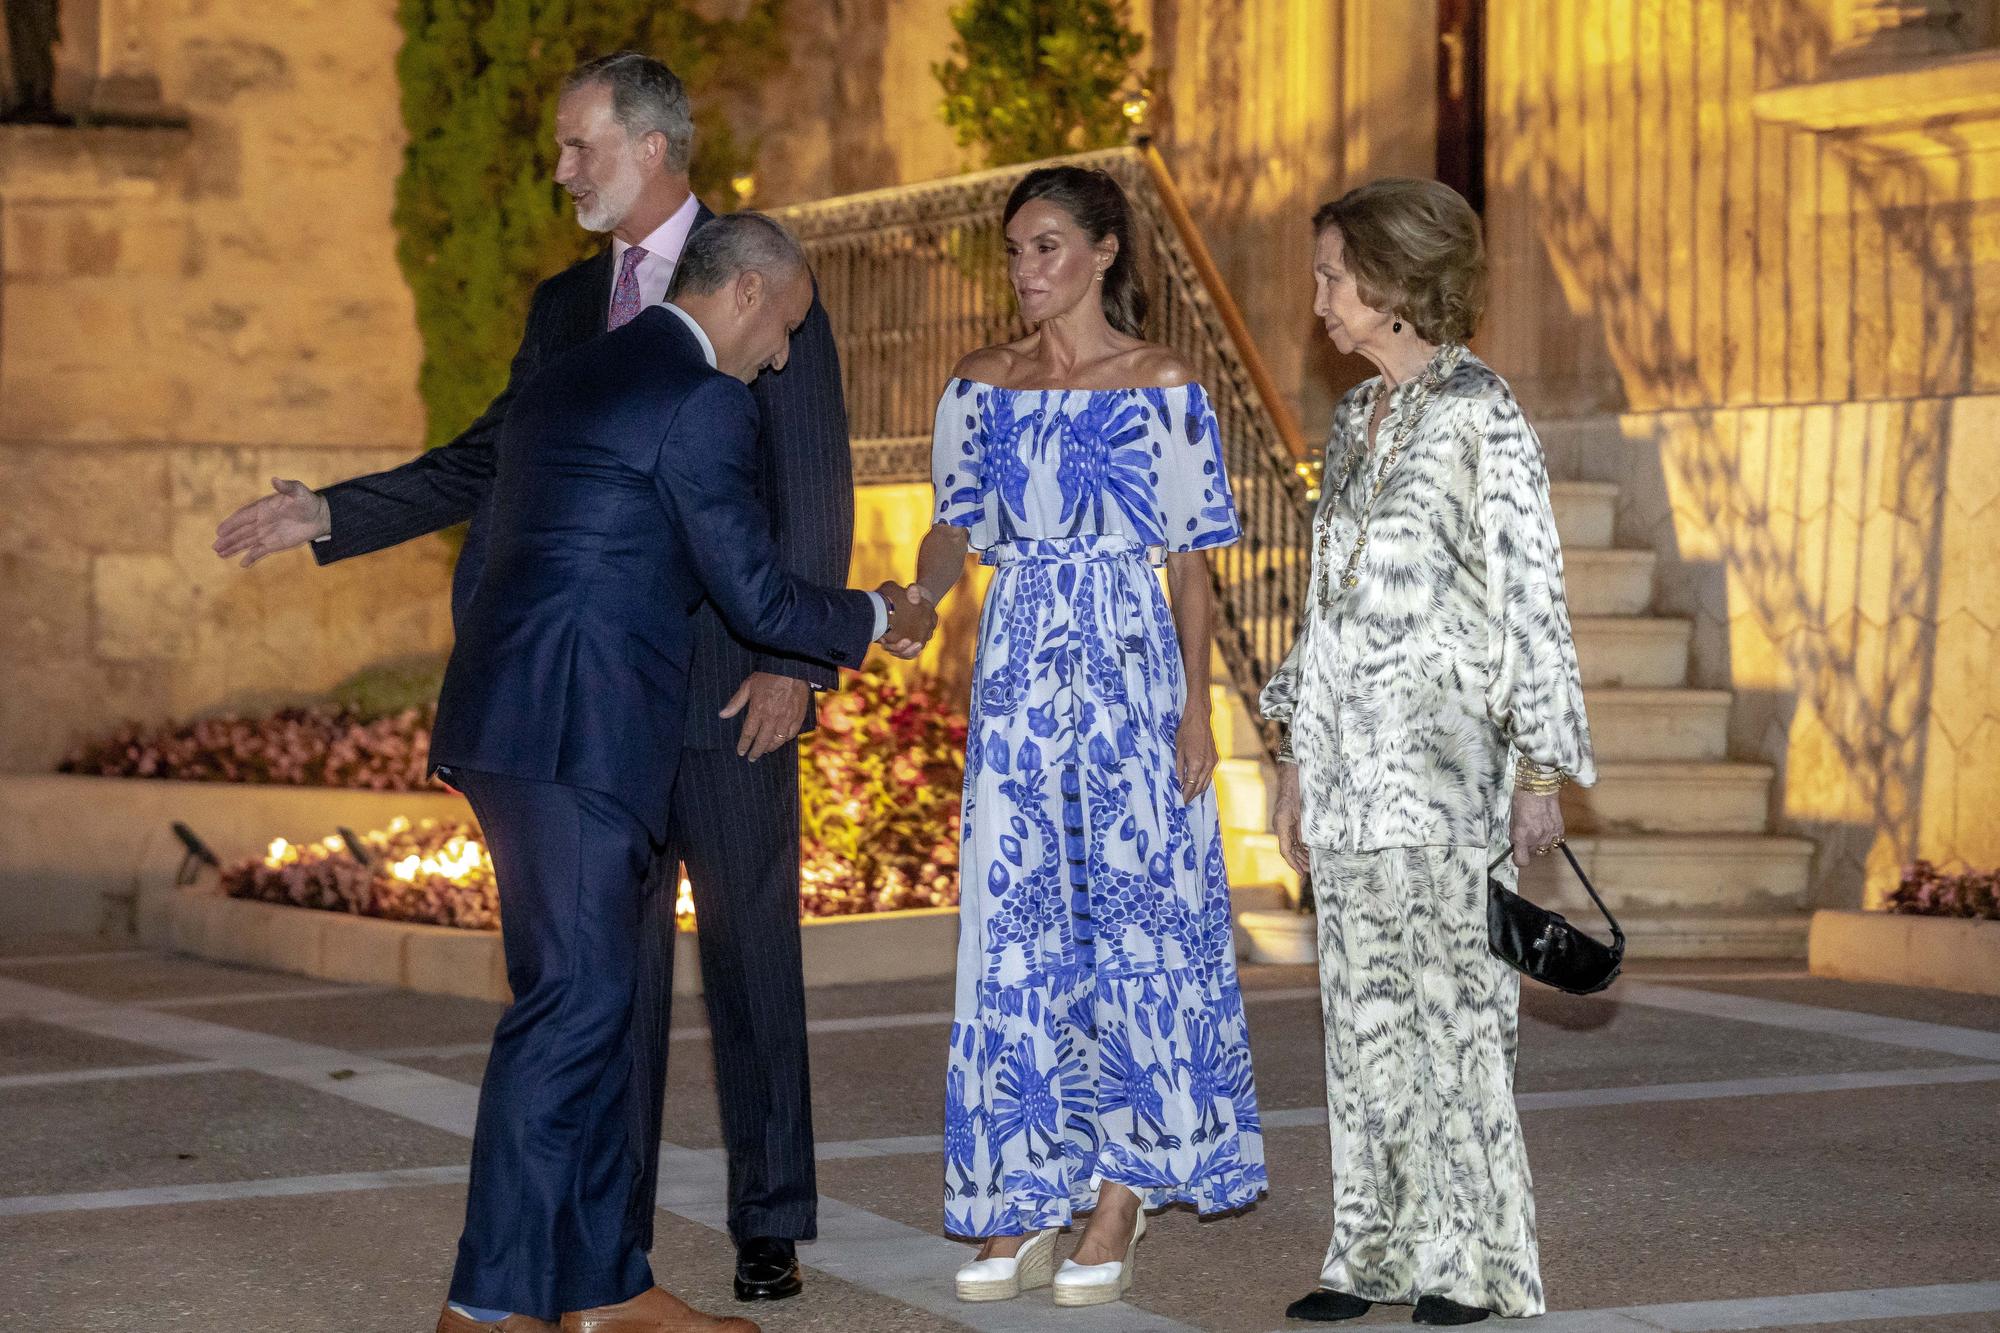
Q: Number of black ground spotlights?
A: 2